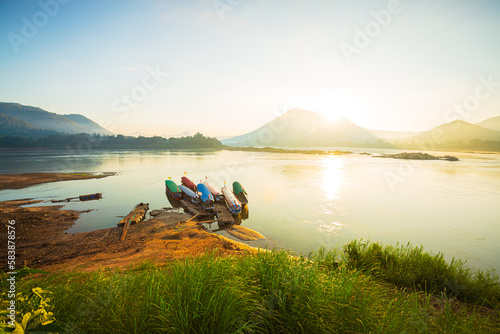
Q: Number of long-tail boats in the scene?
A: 7